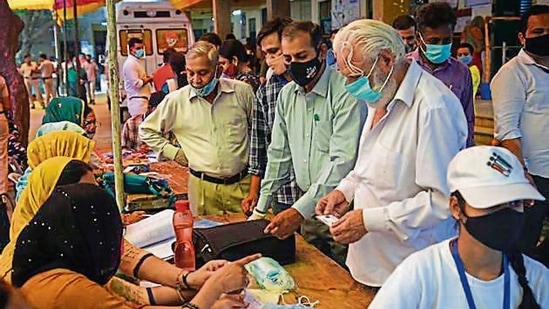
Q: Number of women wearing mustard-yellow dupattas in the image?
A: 2